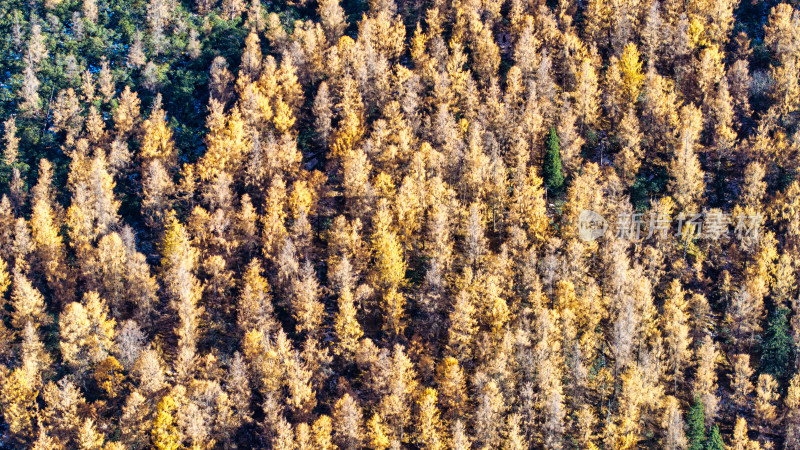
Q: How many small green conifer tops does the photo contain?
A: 4